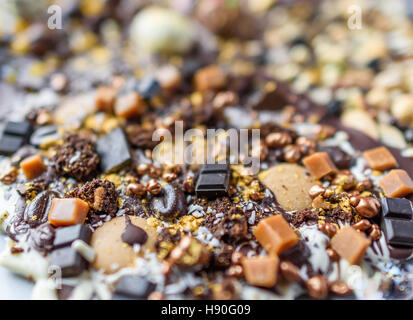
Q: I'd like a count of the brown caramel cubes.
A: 11